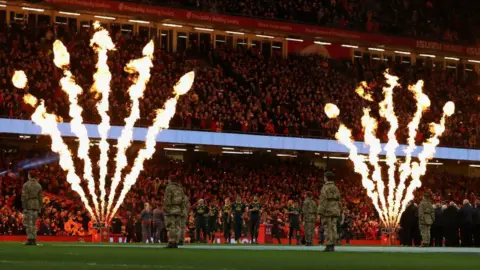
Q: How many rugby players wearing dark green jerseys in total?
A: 6